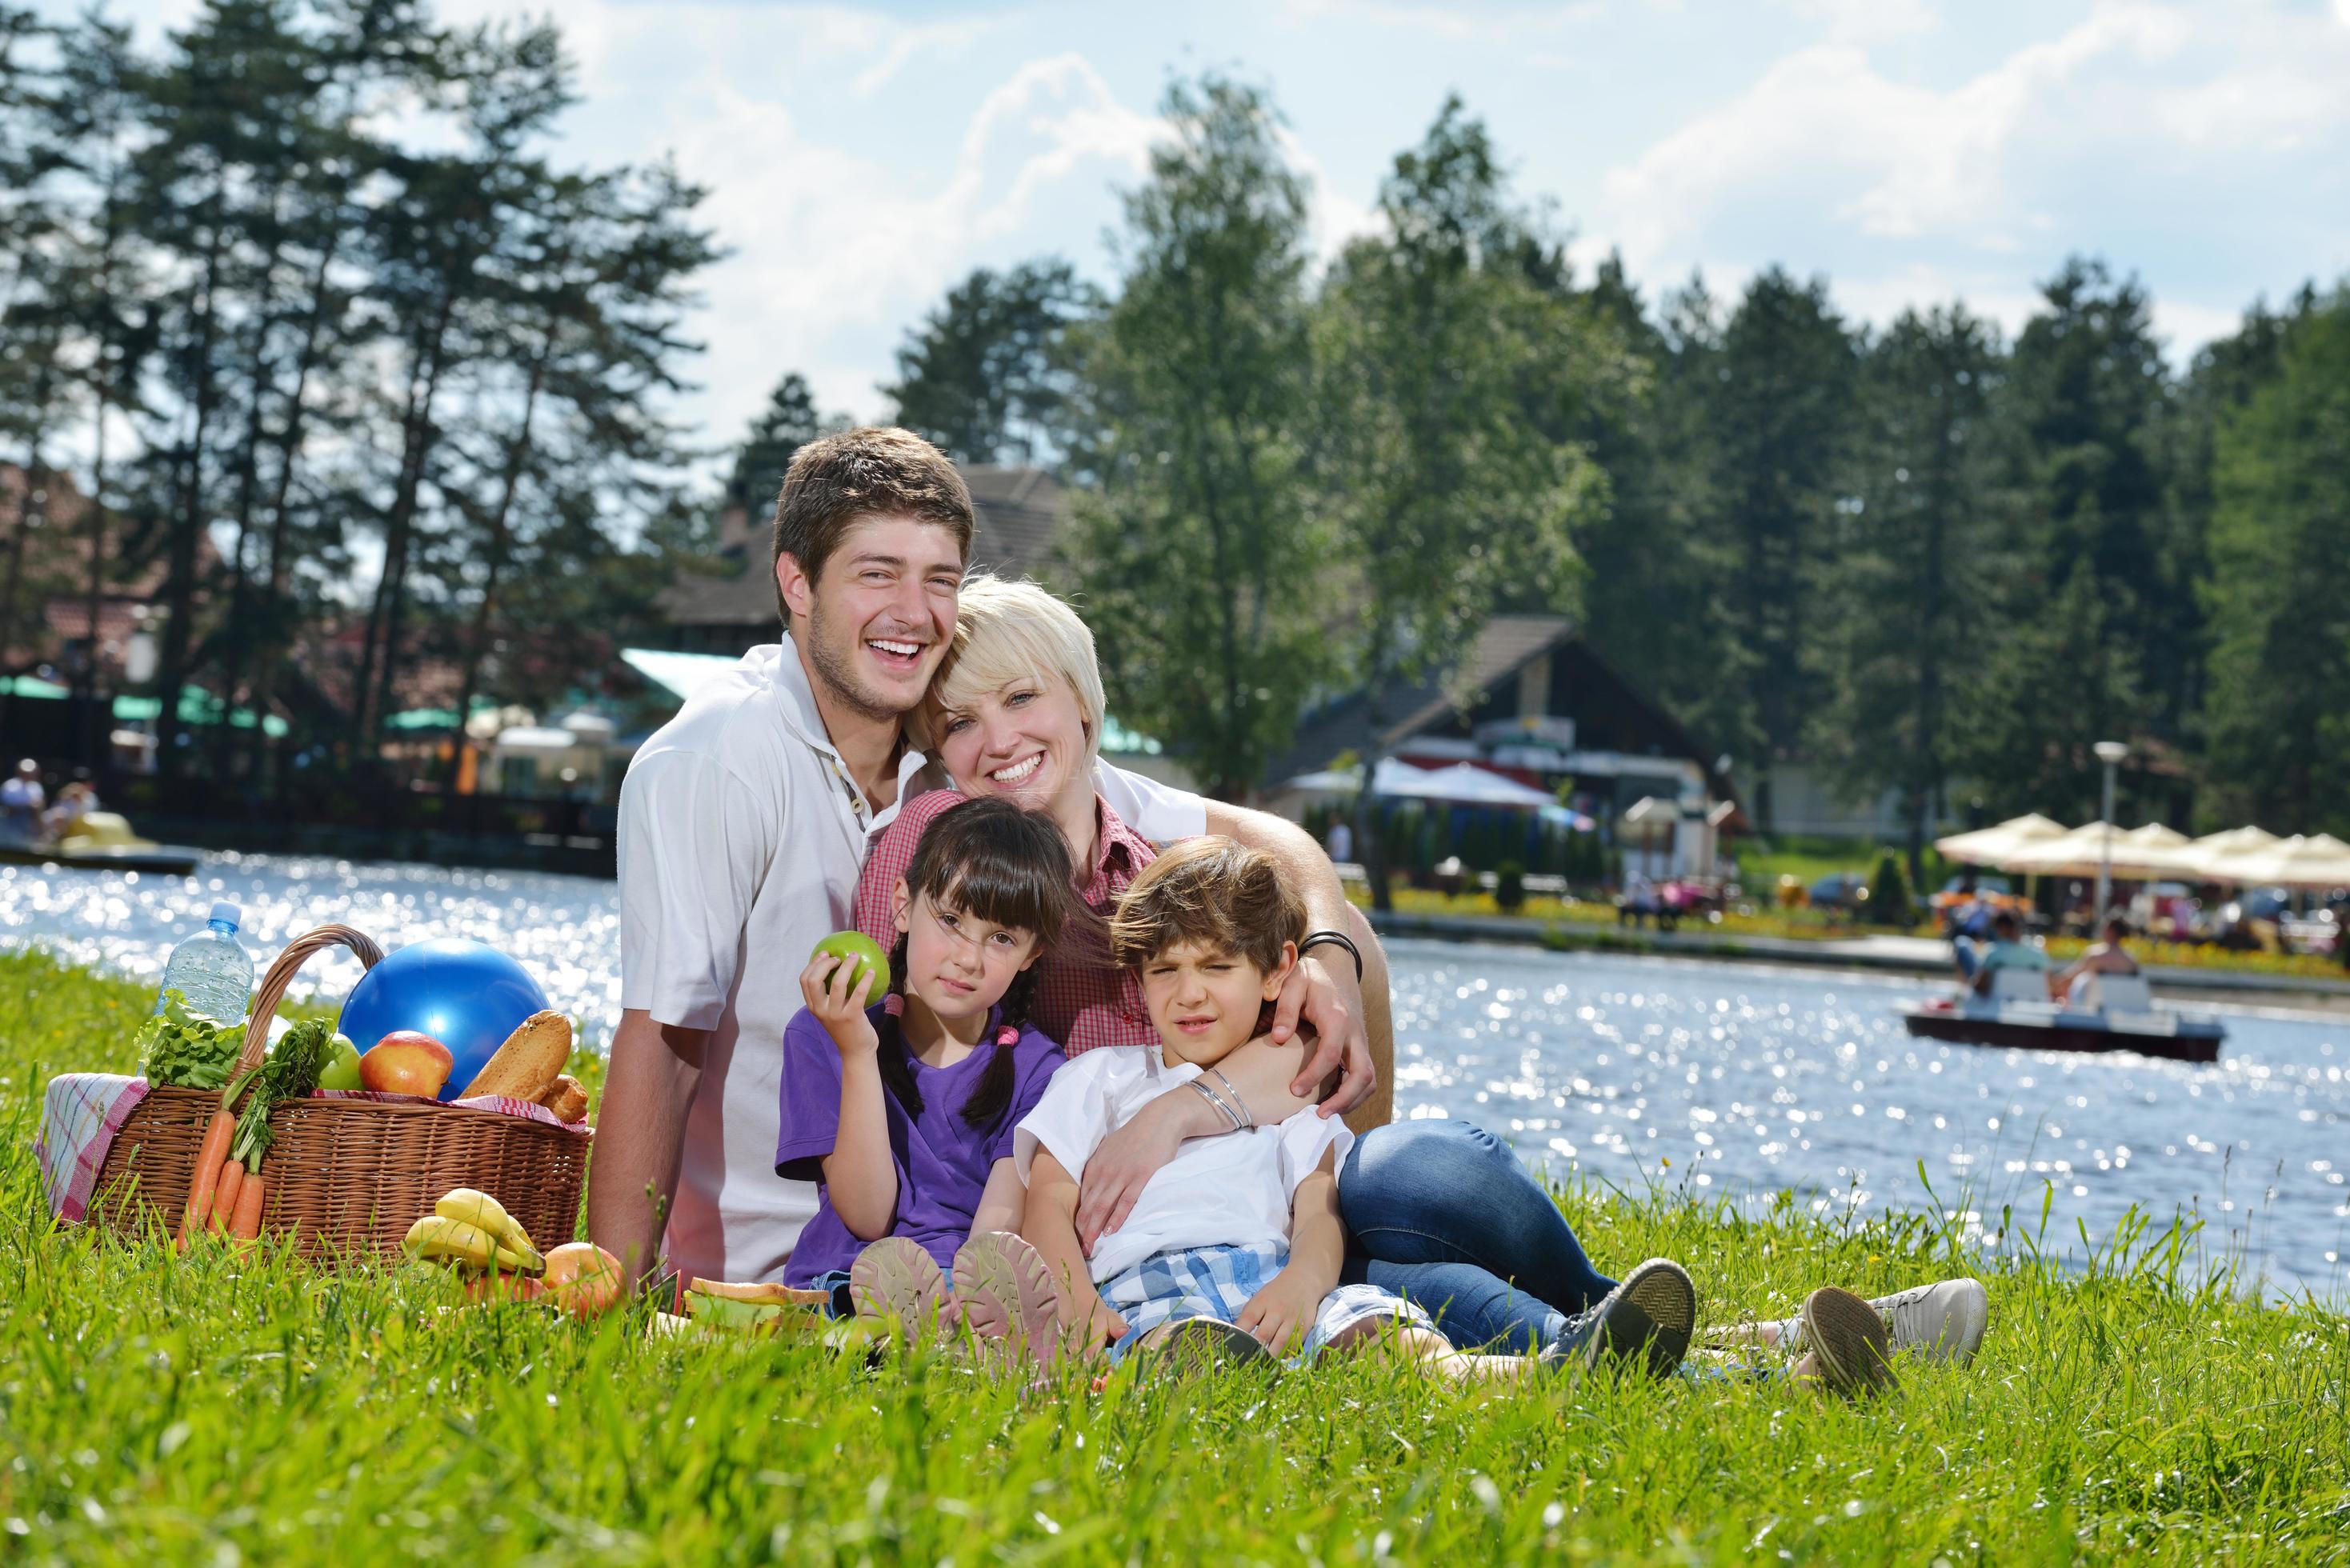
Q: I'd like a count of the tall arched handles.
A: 1